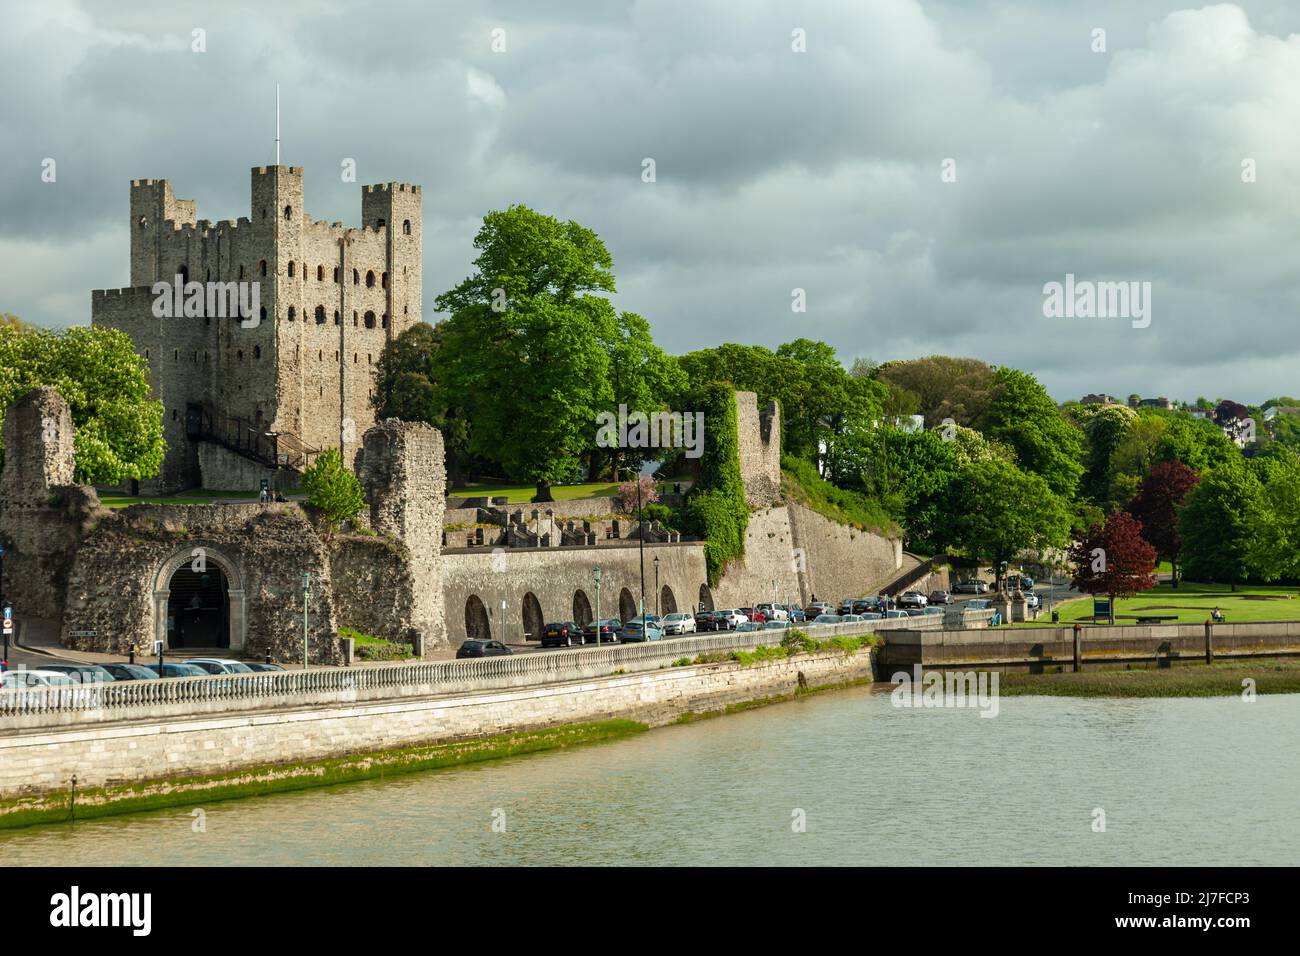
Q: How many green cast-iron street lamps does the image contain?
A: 2